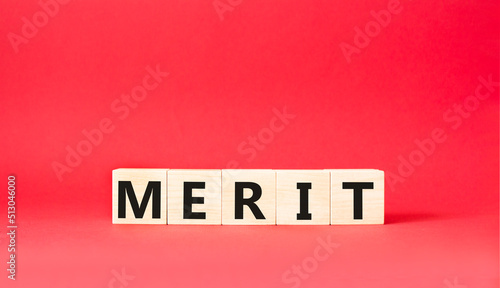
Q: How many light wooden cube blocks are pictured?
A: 5